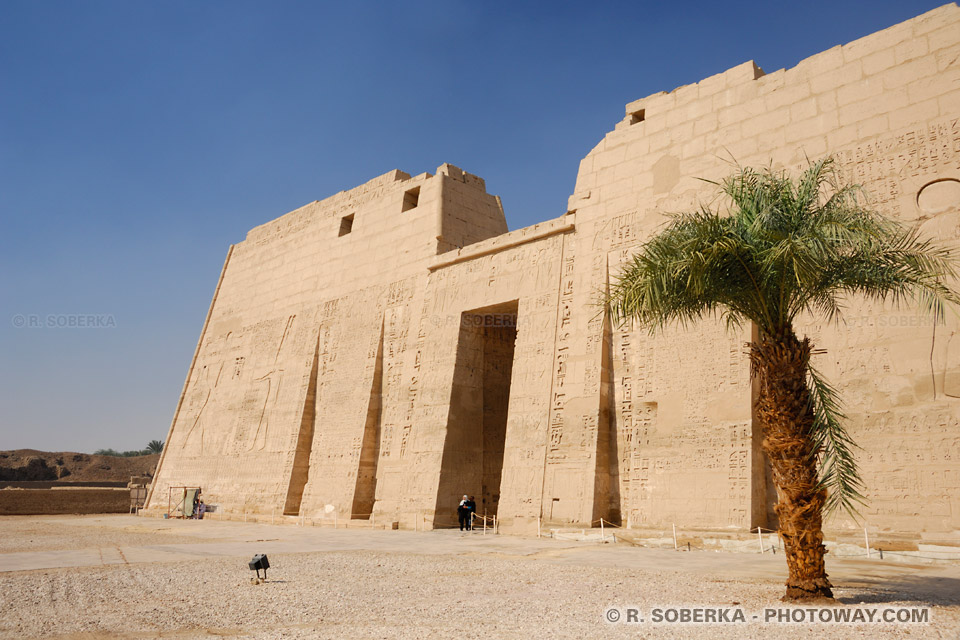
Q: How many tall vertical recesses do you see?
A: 4